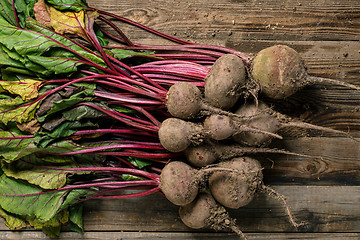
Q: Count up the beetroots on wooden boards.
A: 10